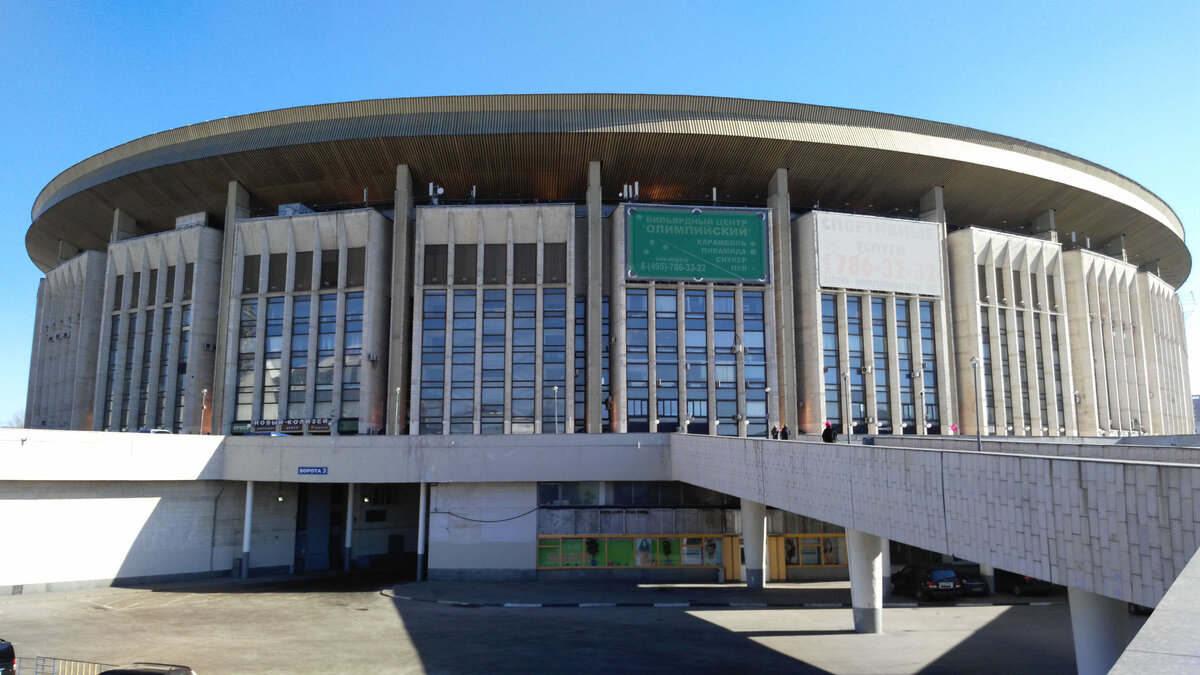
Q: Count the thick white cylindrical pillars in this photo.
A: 3